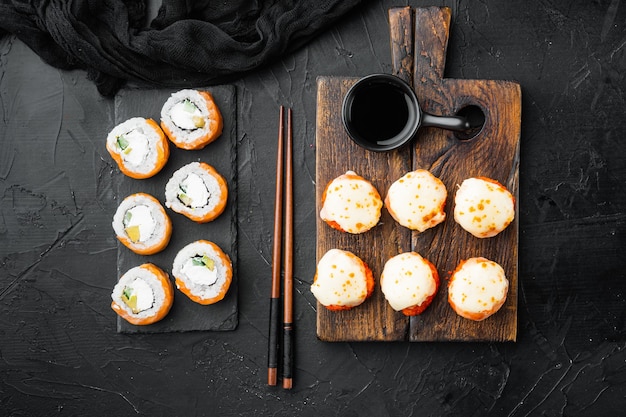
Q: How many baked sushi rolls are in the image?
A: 6